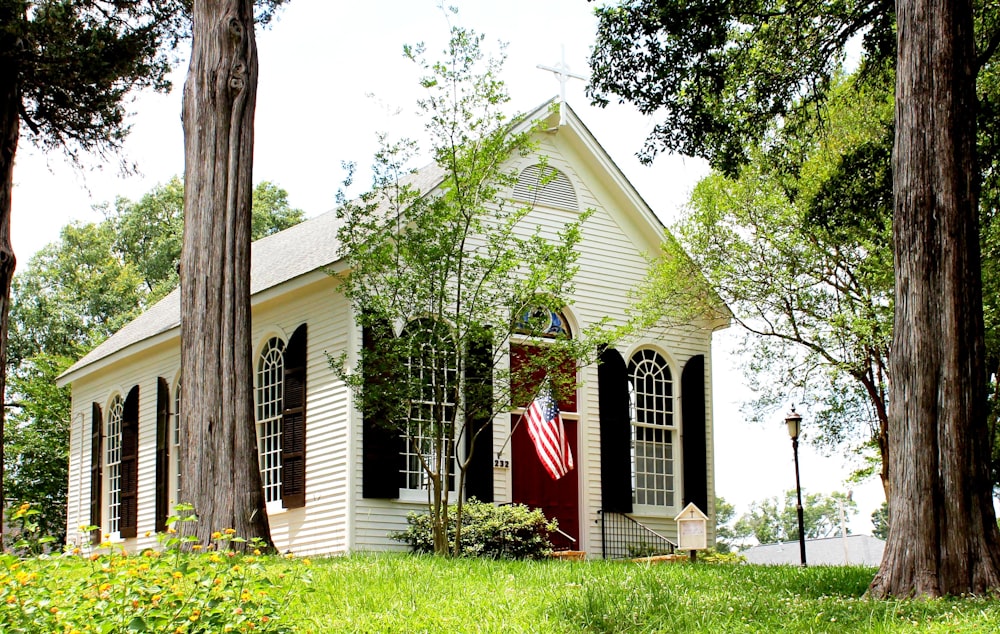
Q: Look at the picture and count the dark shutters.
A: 8